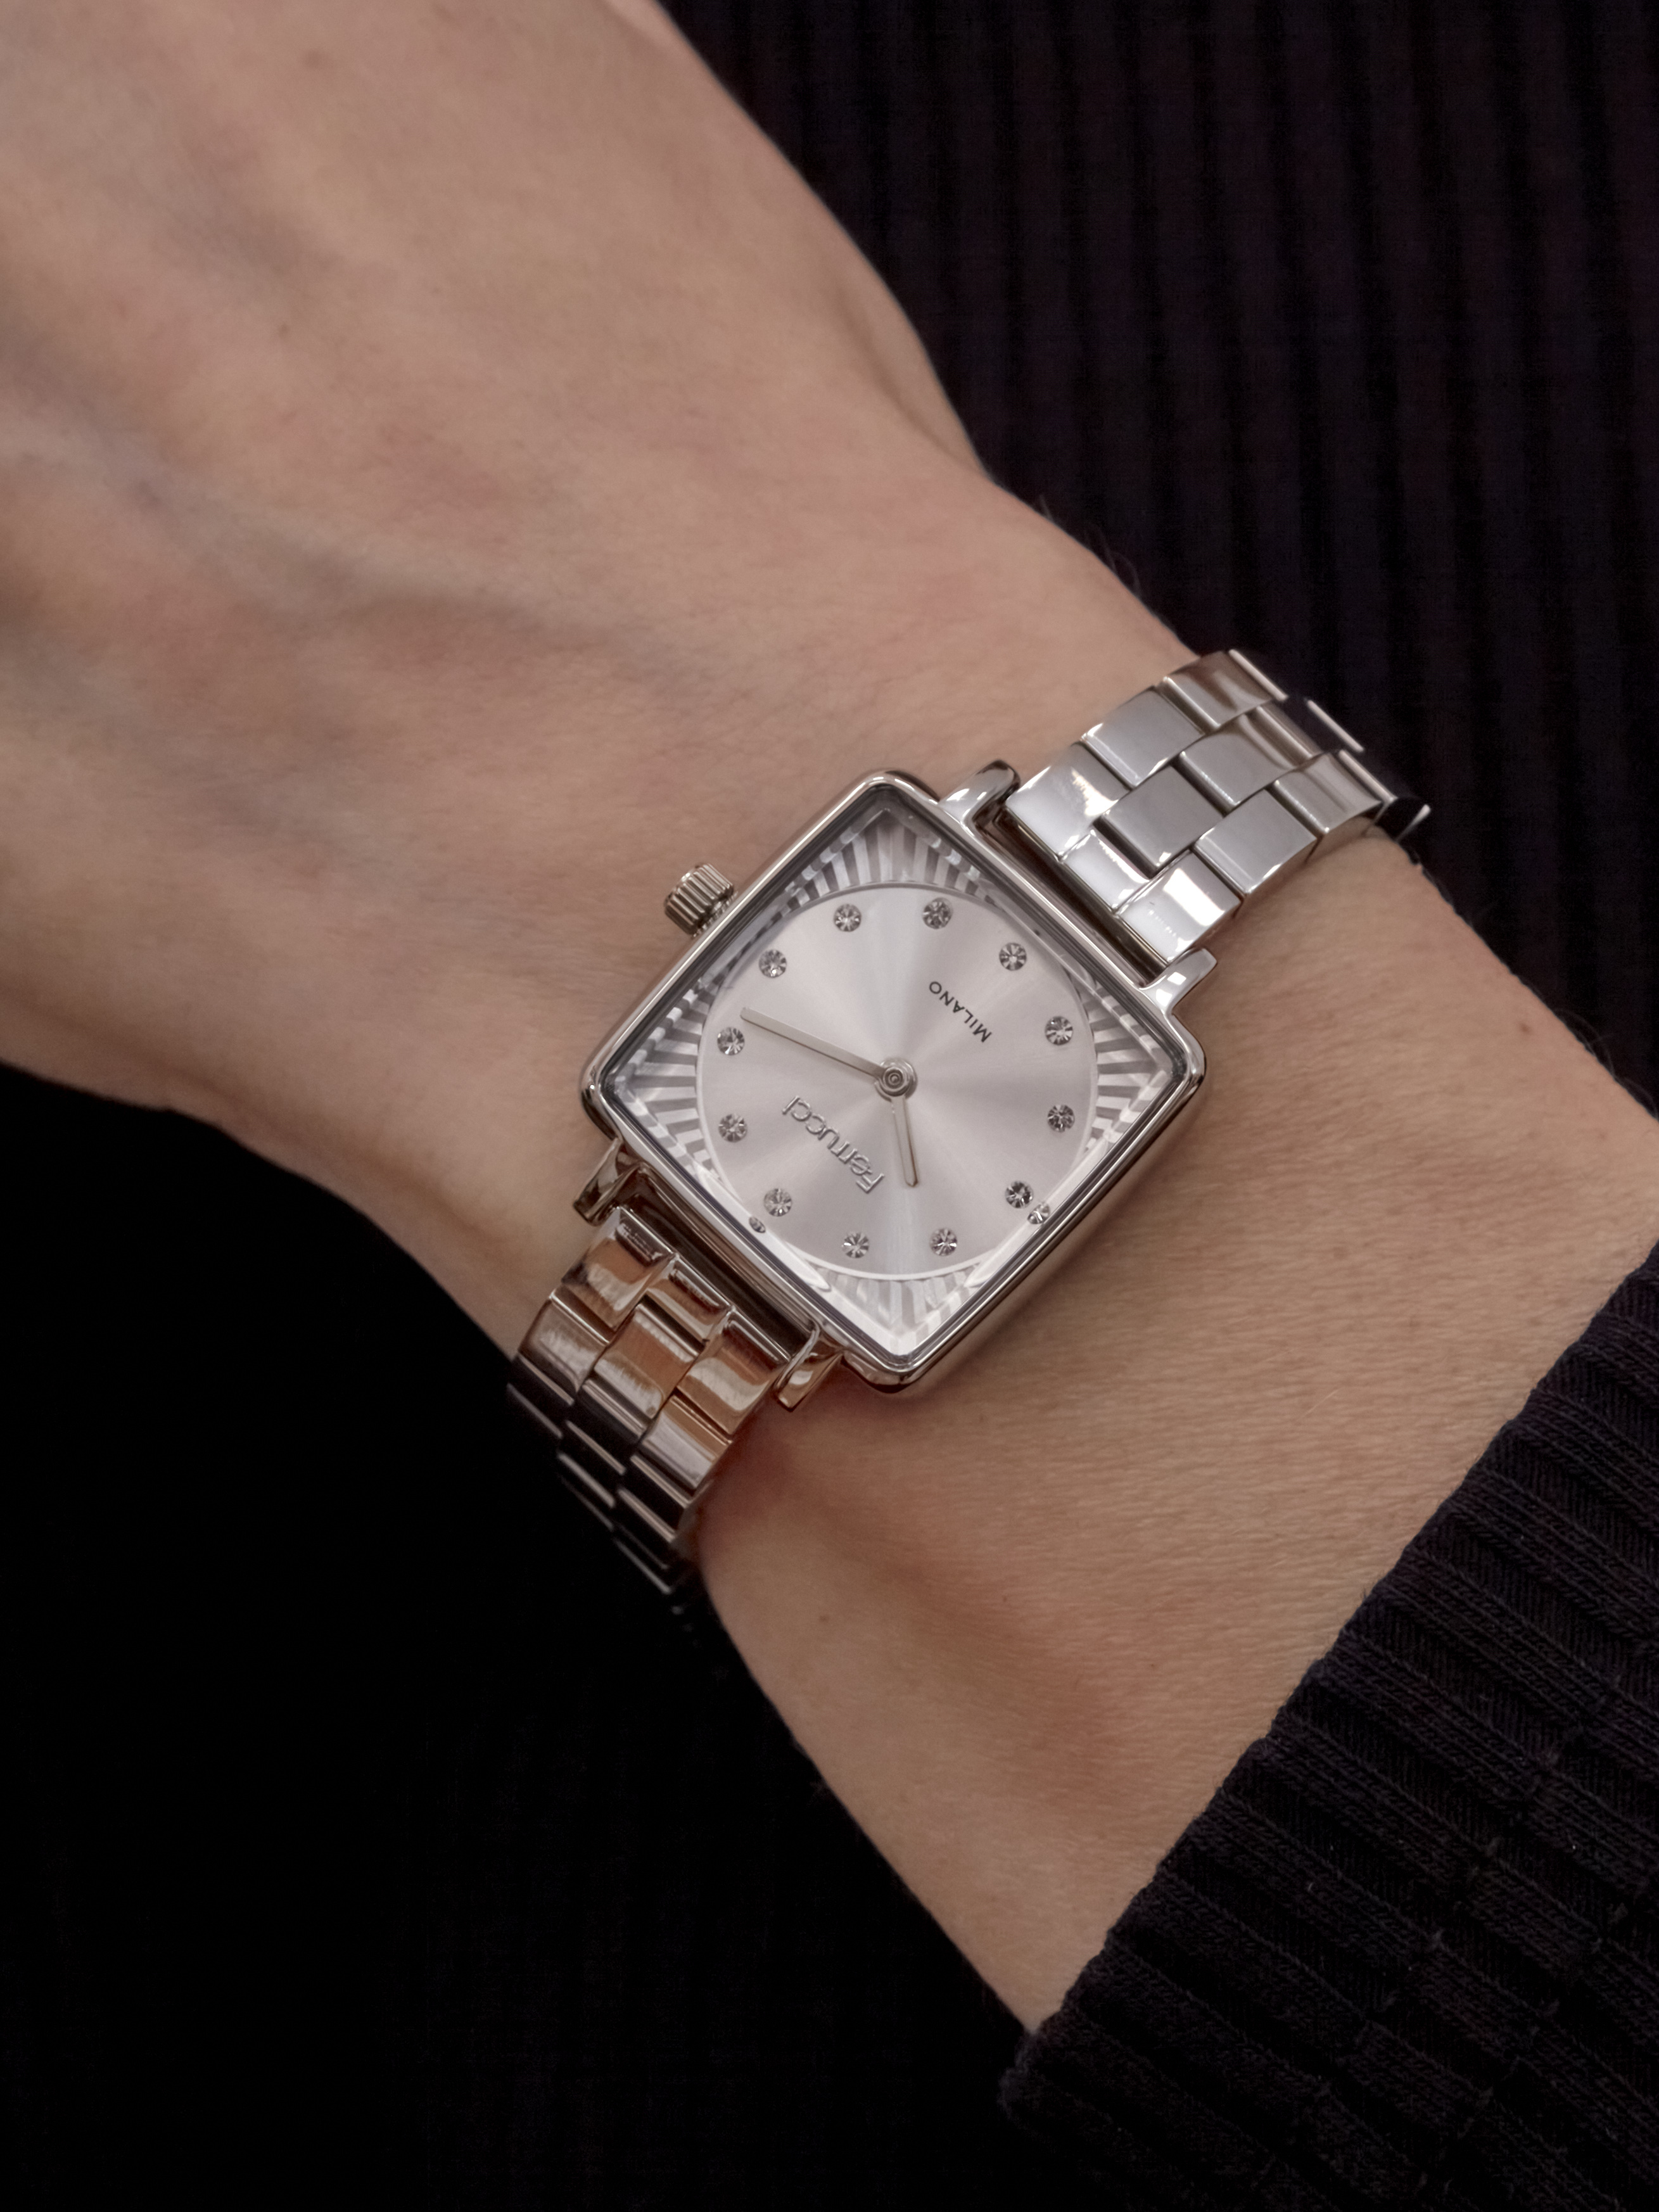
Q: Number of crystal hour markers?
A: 12